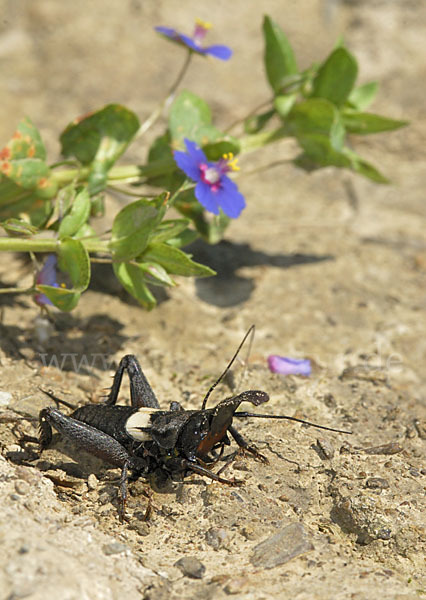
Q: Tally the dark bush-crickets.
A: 1